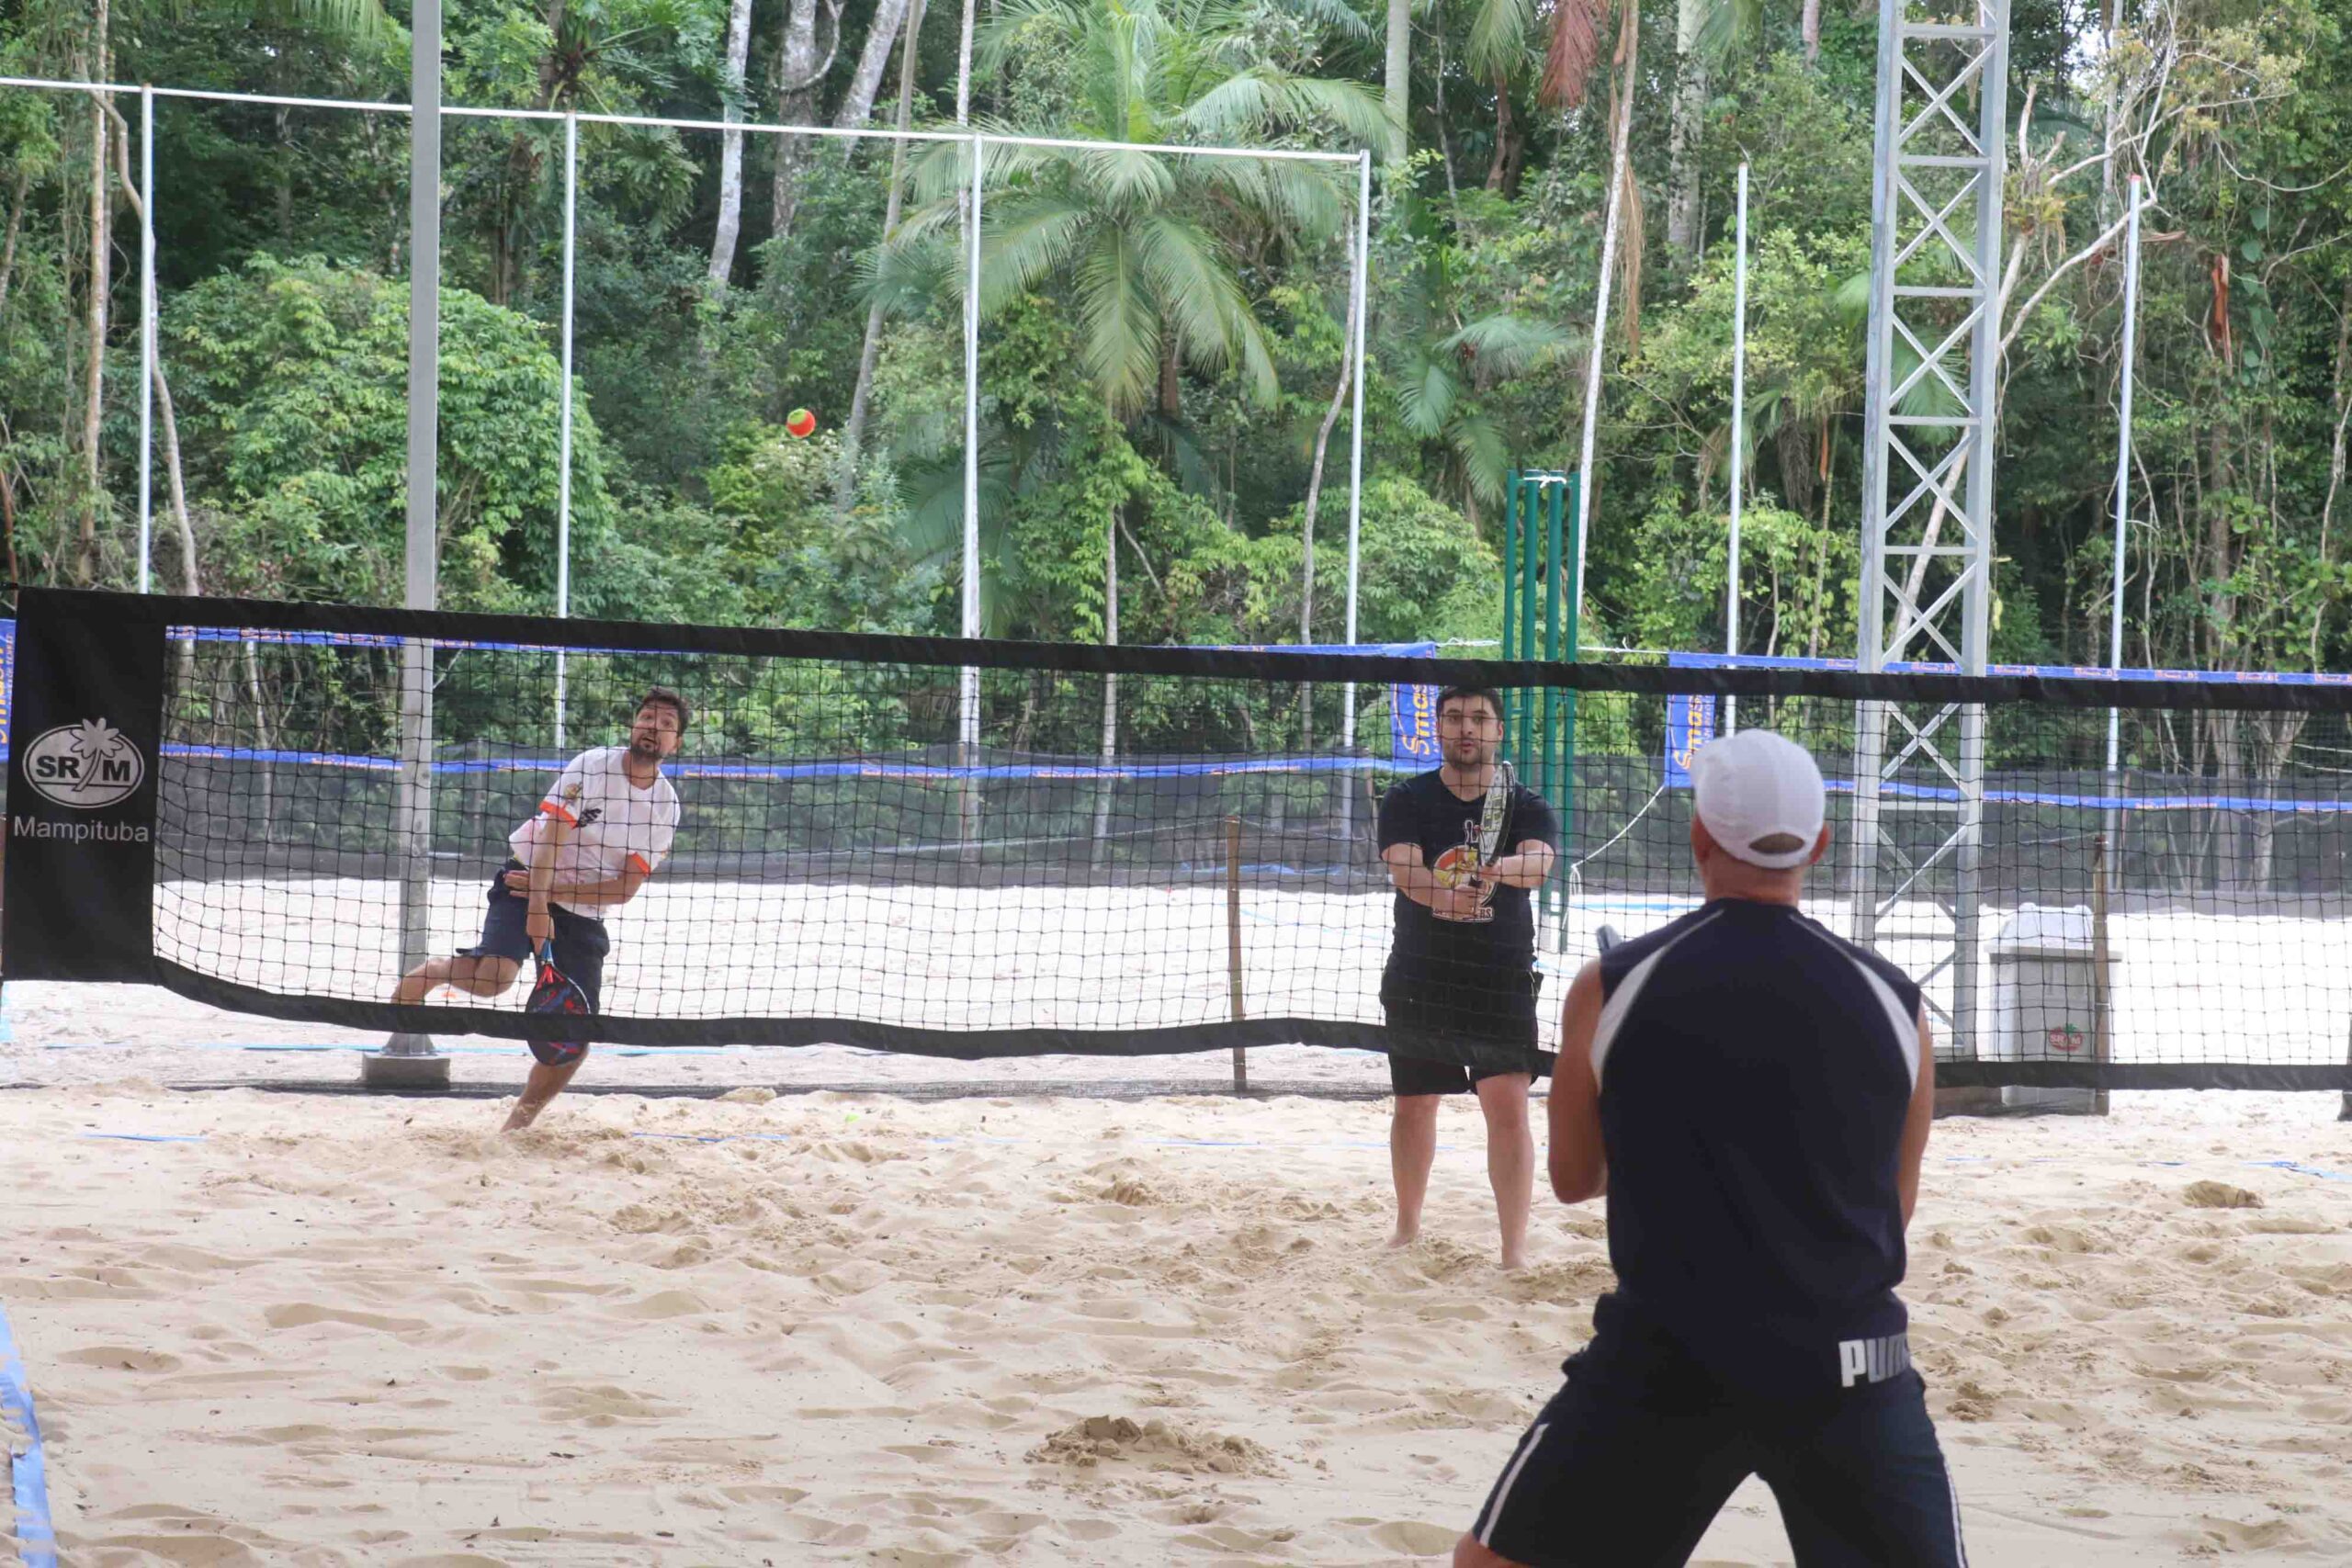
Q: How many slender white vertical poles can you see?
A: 6